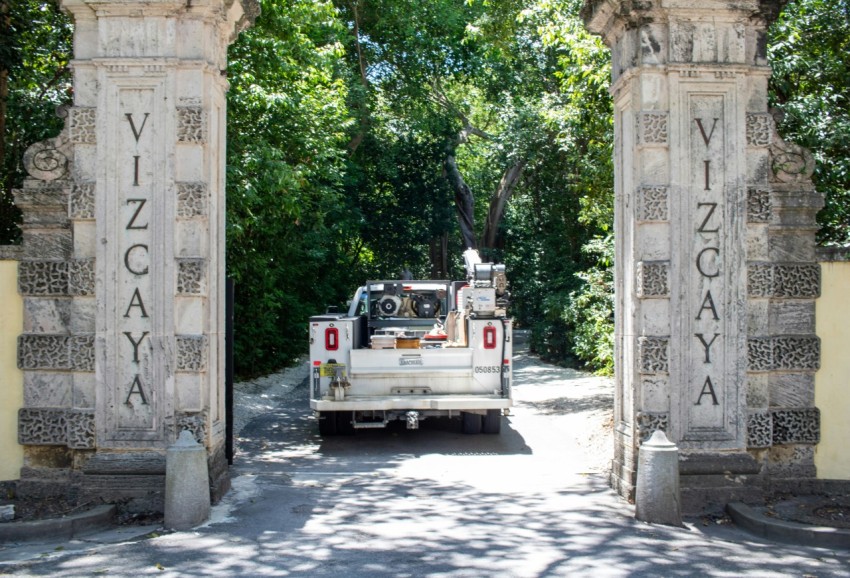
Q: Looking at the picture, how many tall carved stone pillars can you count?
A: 2